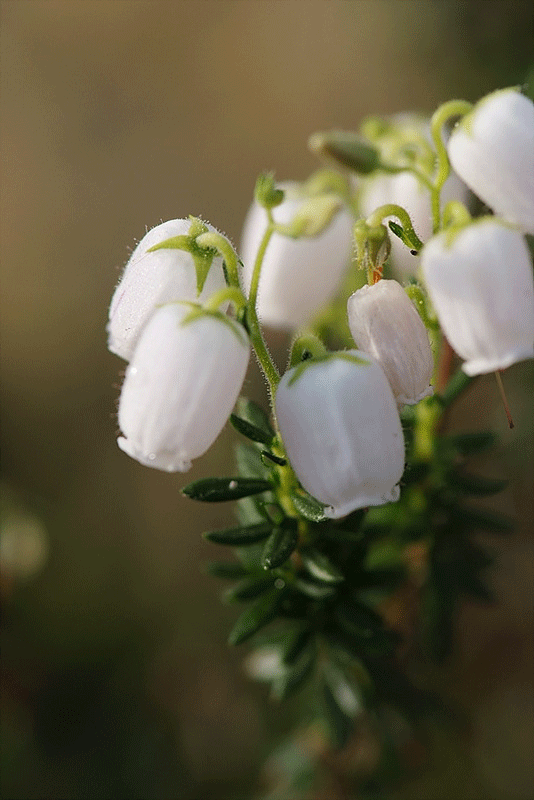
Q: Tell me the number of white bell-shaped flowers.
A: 8